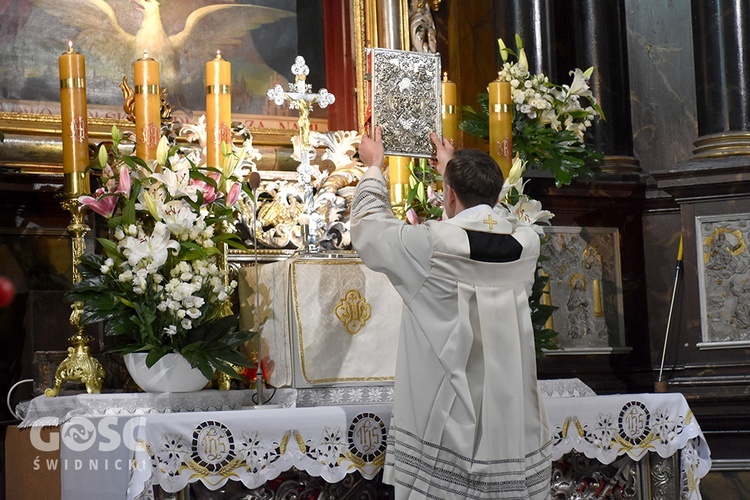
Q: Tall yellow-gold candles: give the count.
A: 6